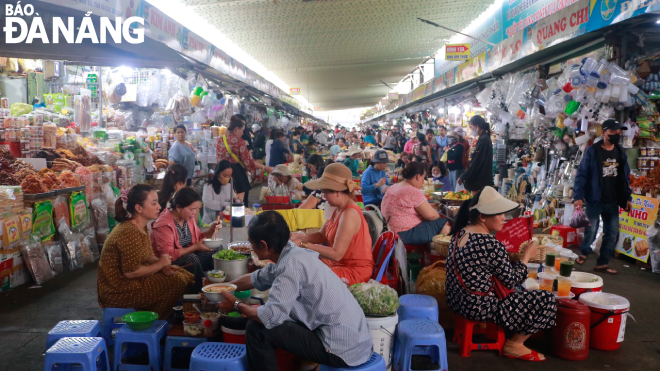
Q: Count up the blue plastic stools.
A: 9